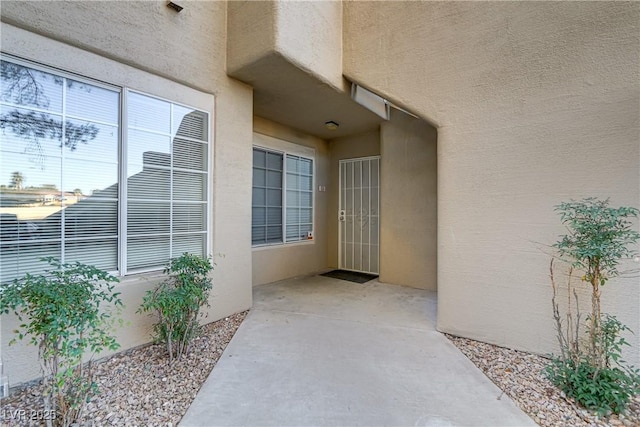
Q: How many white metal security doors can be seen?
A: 1